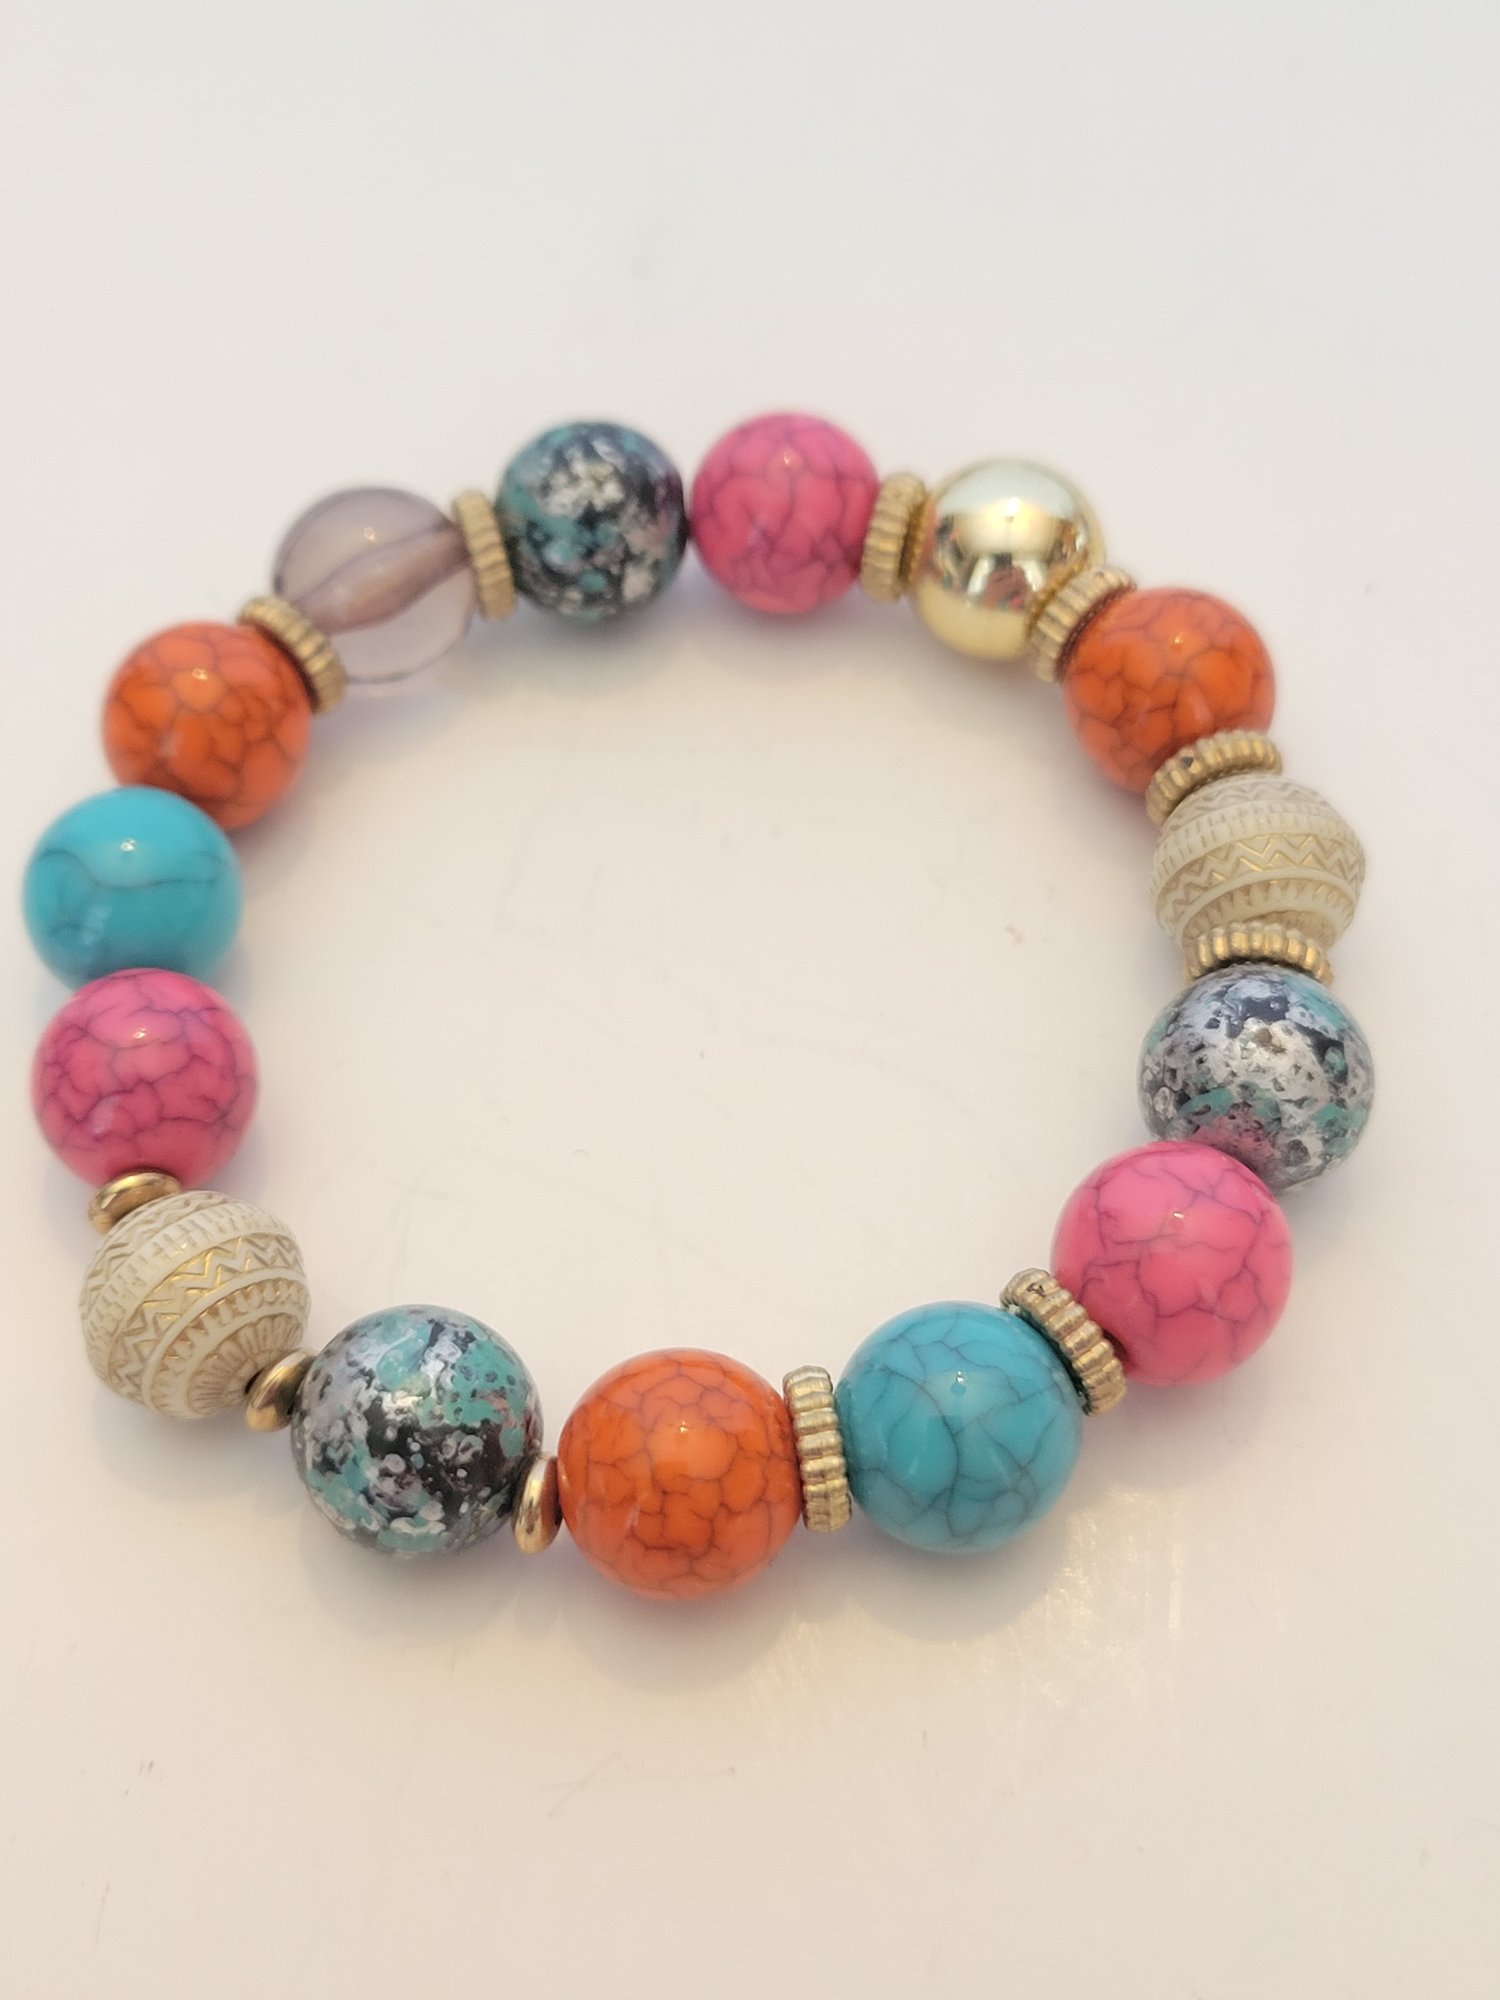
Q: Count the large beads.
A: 15